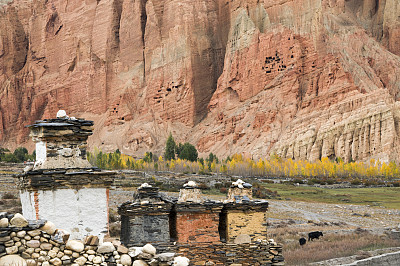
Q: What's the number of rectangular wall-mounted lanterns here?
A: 0